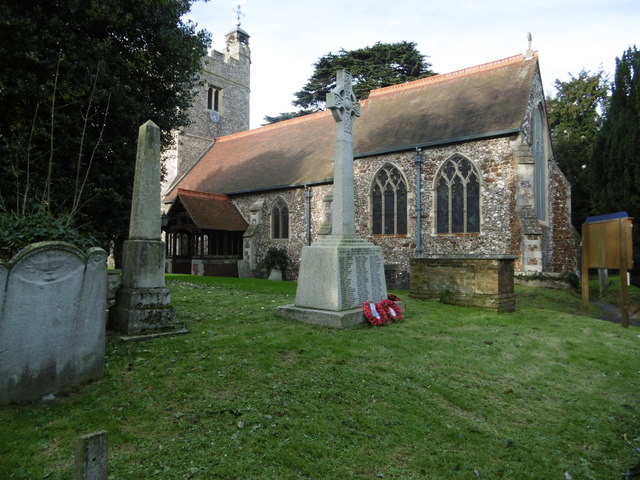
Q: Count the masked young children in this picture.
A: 0